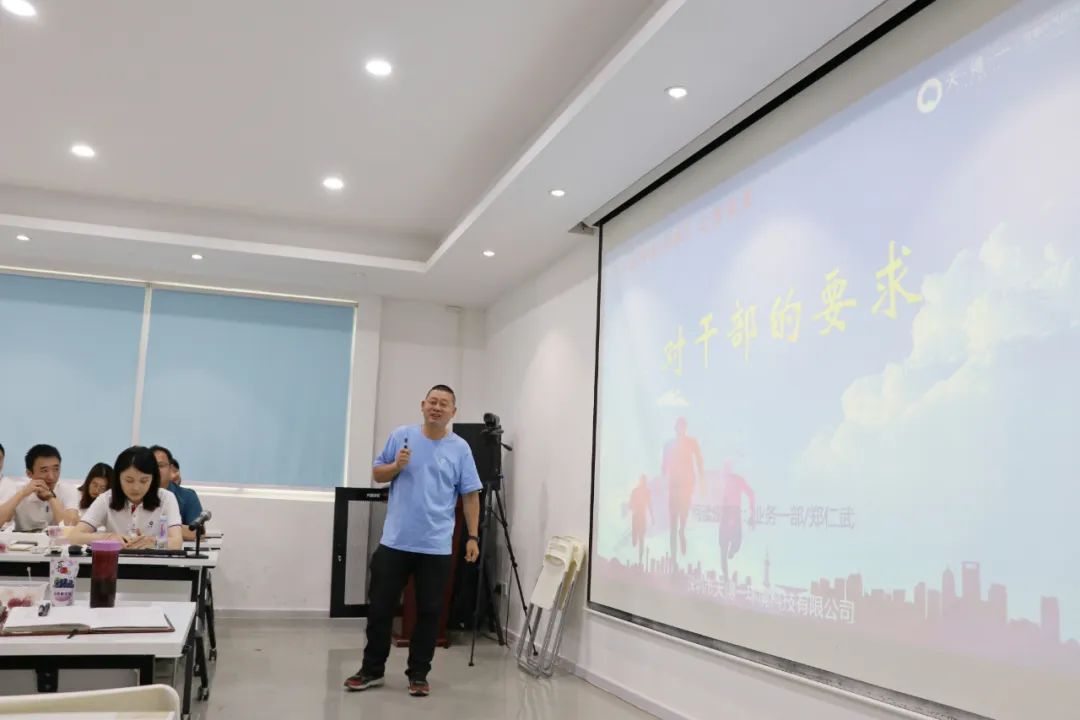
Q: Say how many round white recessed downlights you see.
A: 9